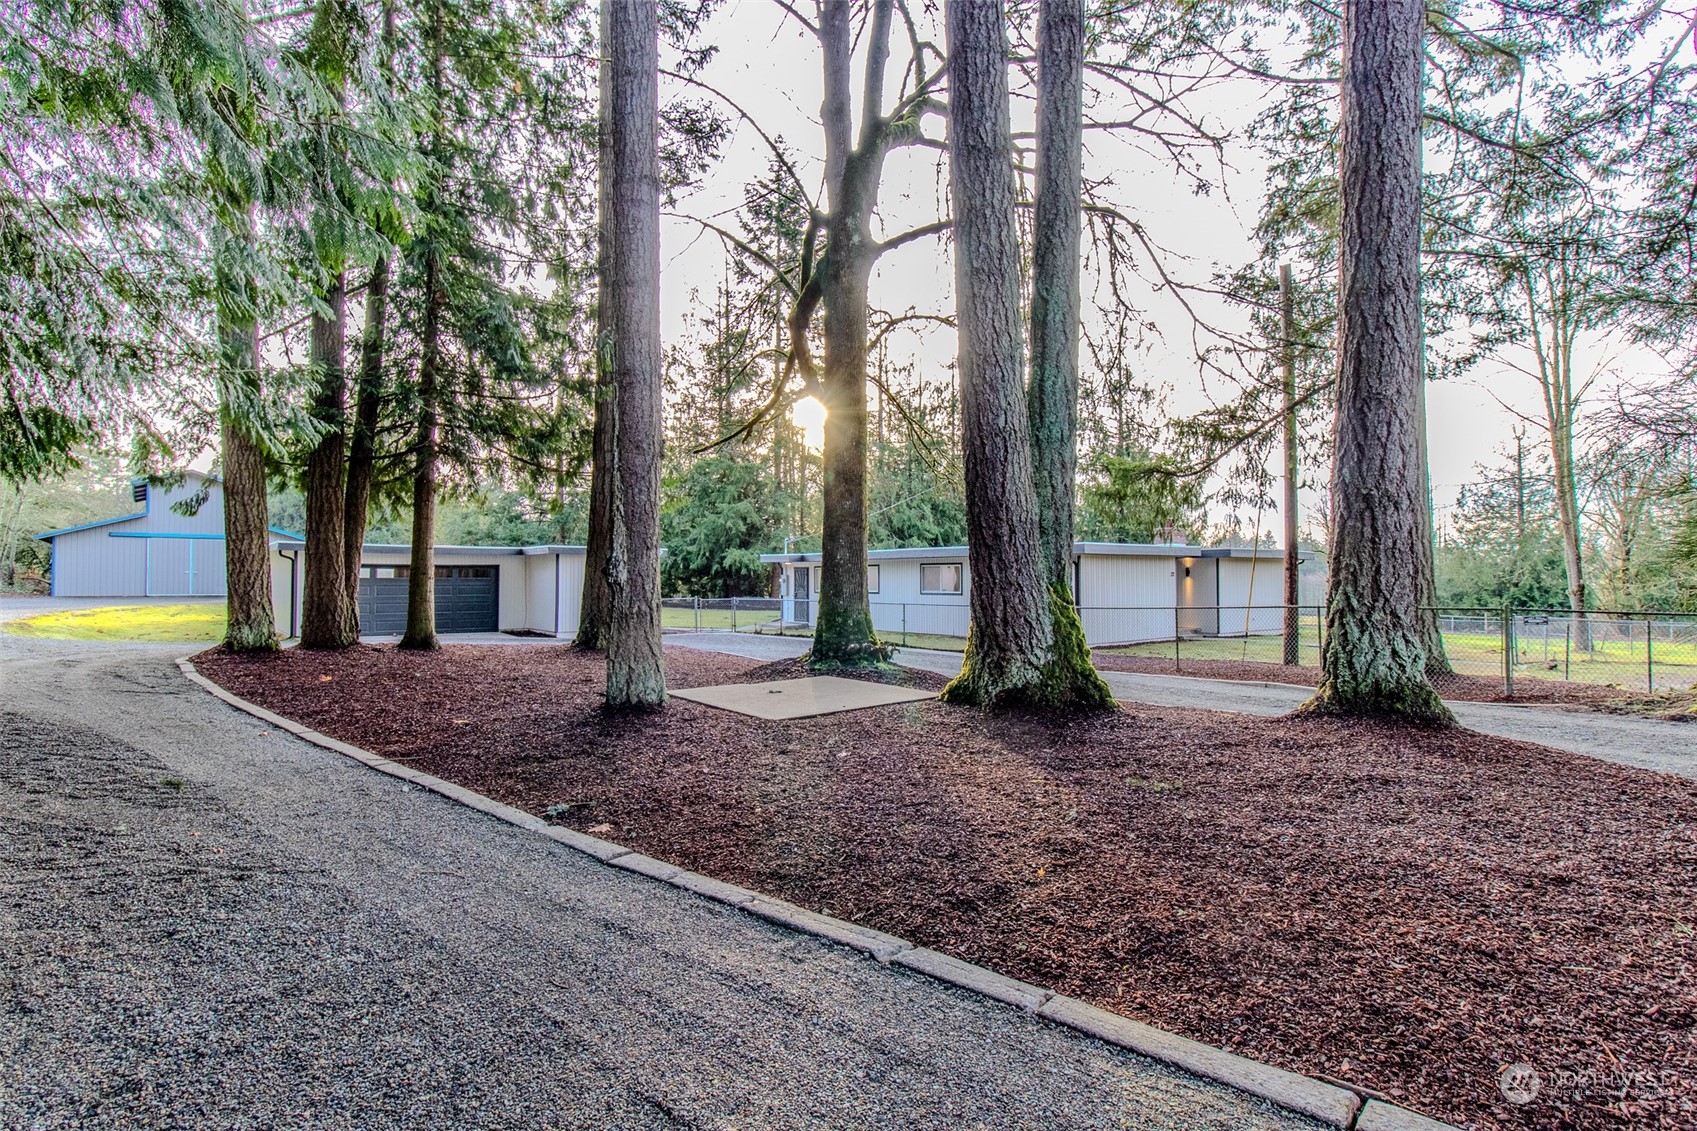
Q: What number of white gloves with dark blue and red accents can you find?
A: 0